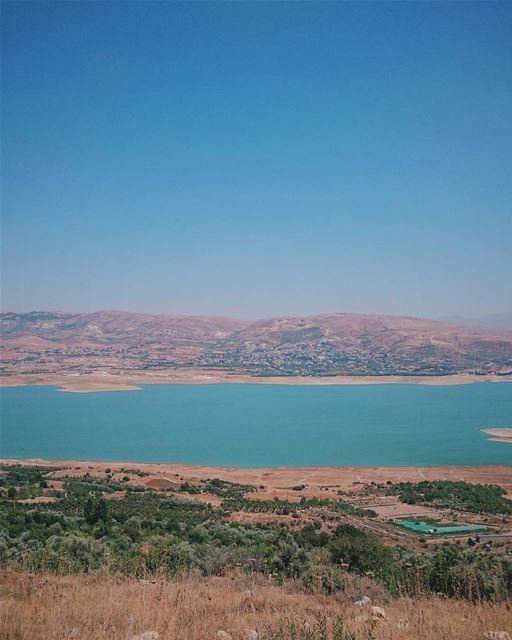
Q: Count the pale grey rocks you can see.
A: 6